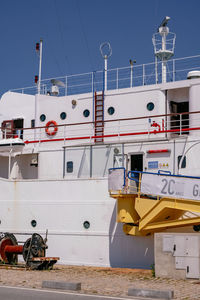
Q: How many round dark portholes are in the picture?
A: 7